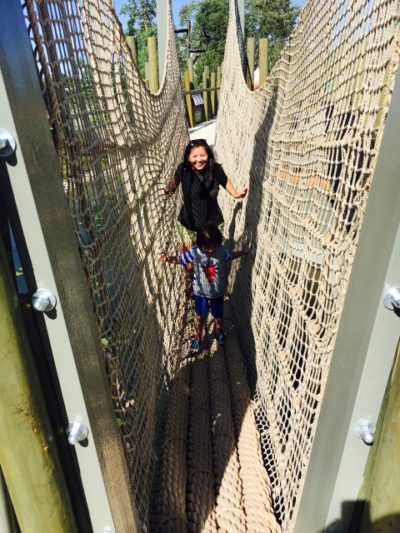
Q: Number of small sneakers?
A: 2